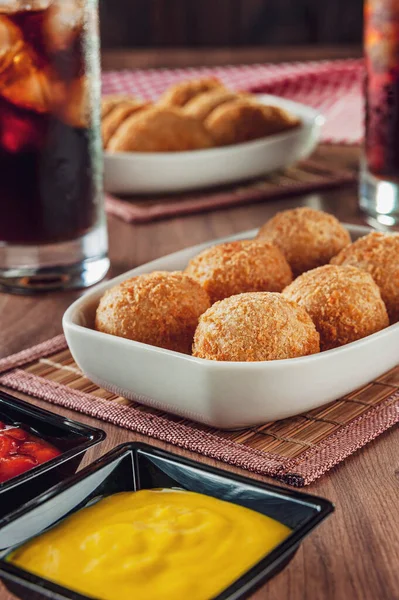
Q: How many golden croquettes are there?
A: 6